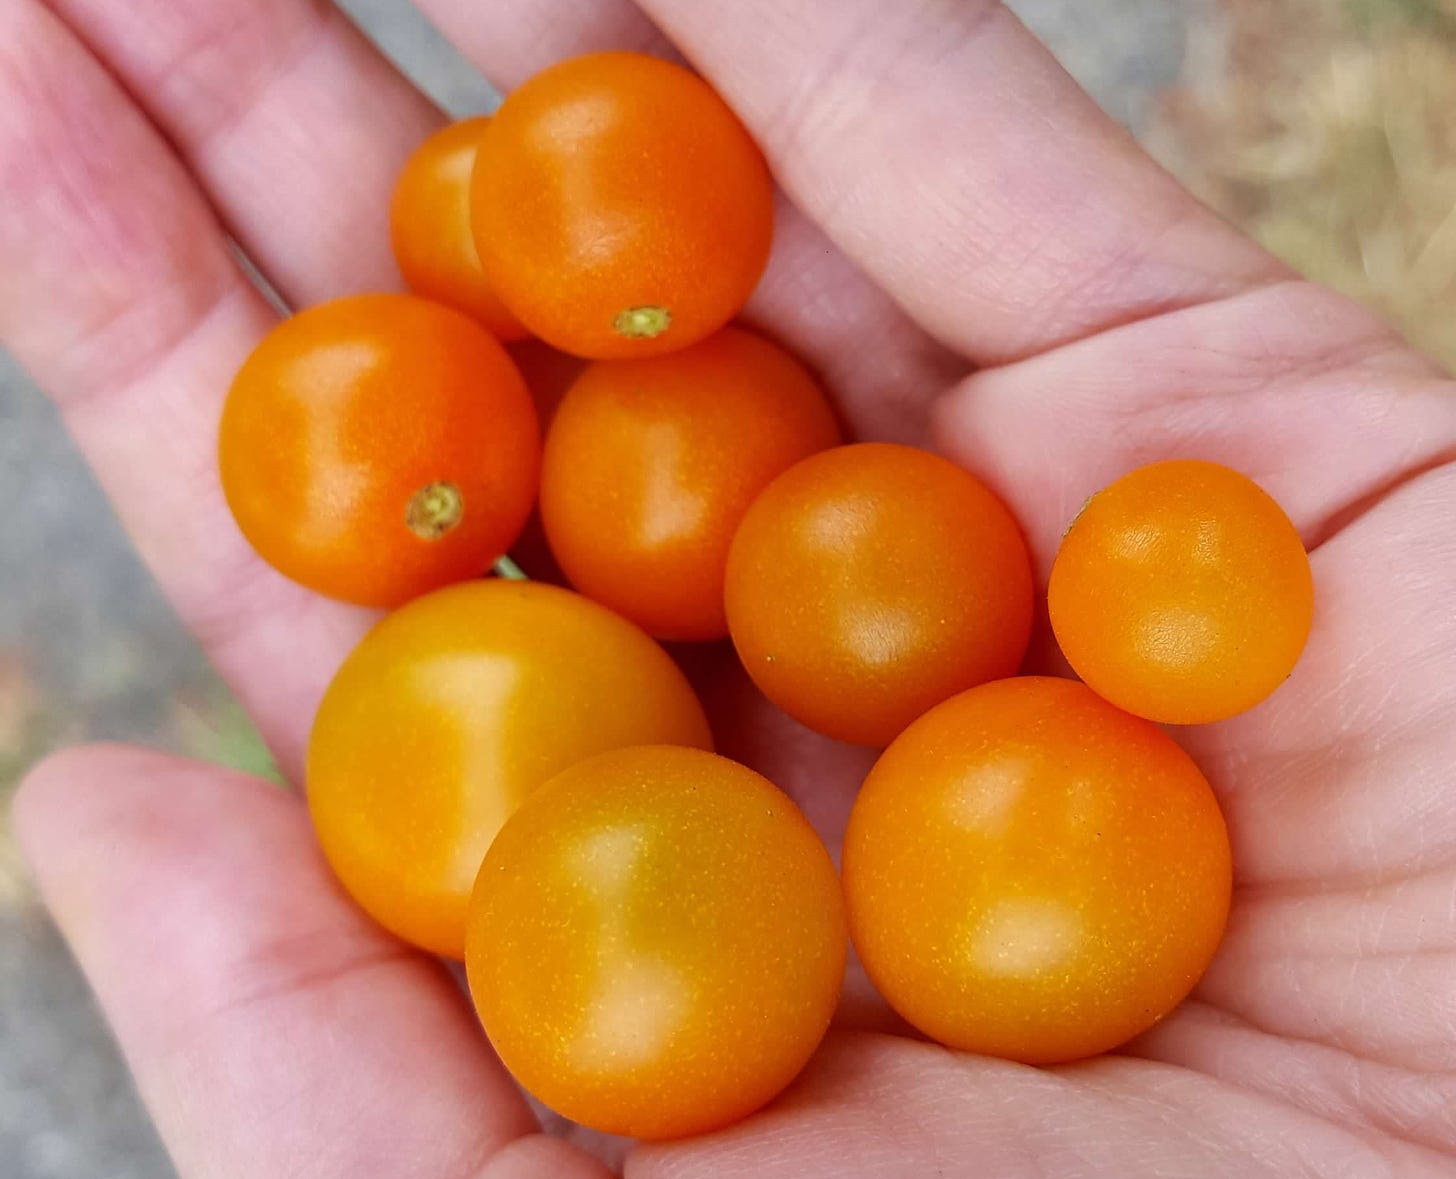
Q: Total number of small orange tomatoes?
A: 9